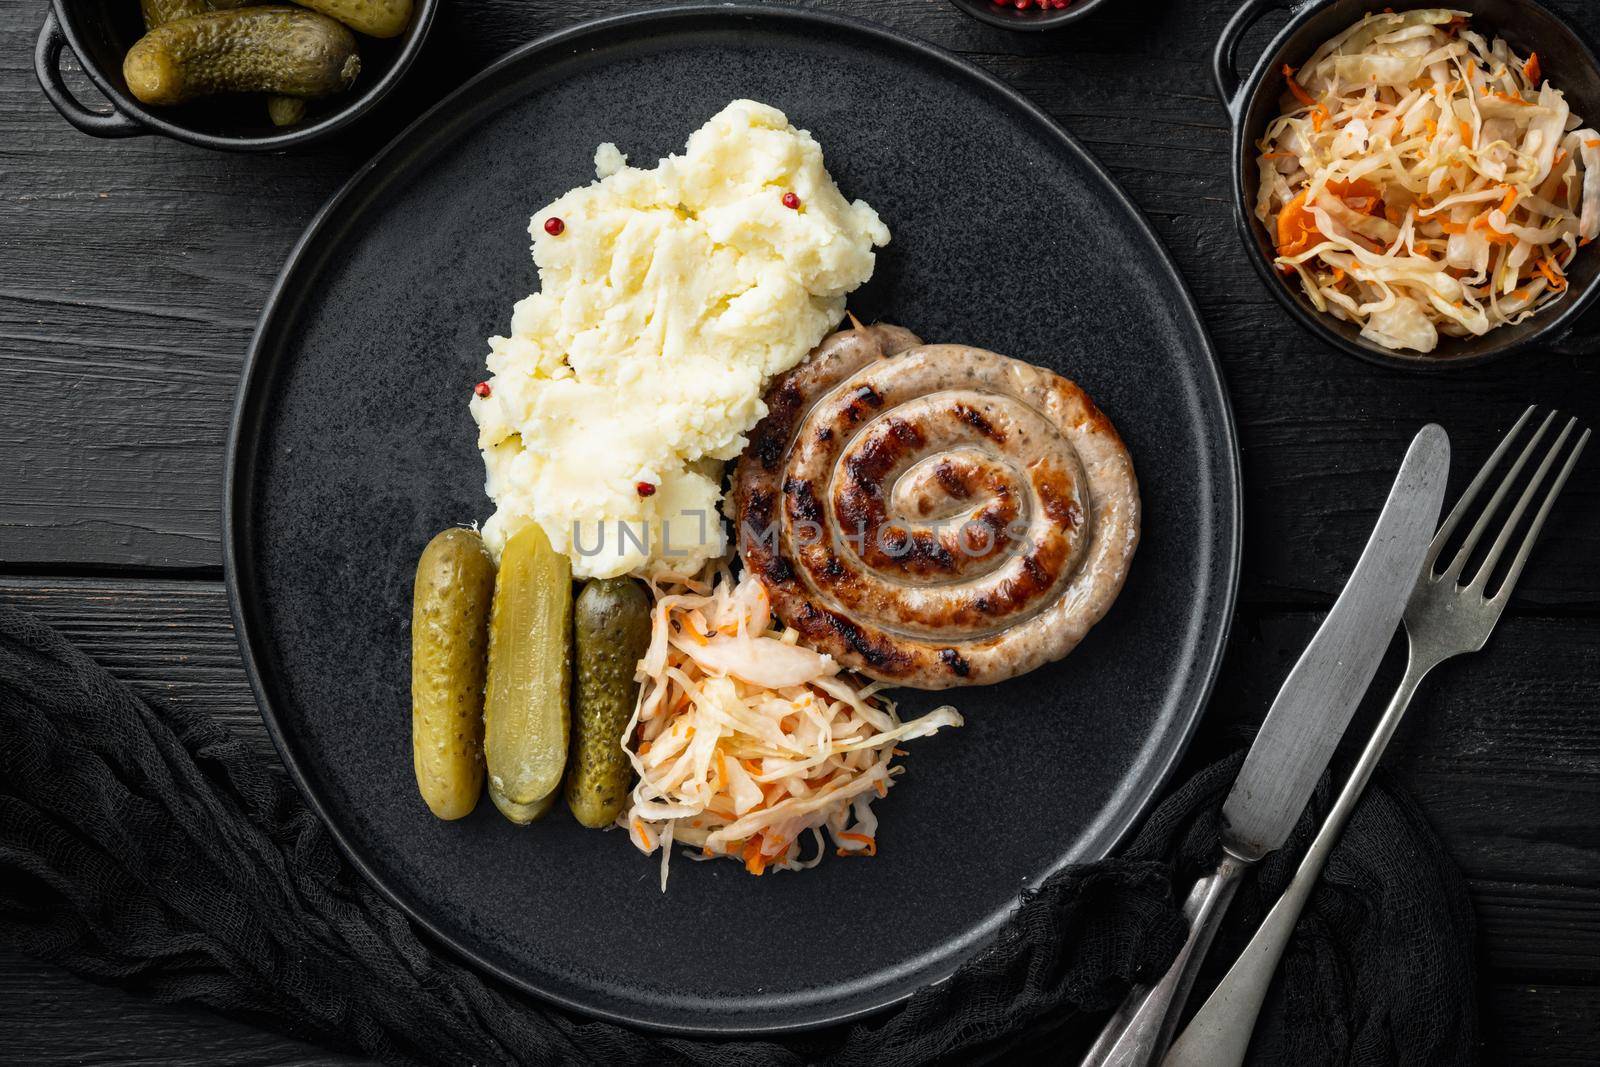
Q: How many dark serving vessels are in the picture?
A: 4